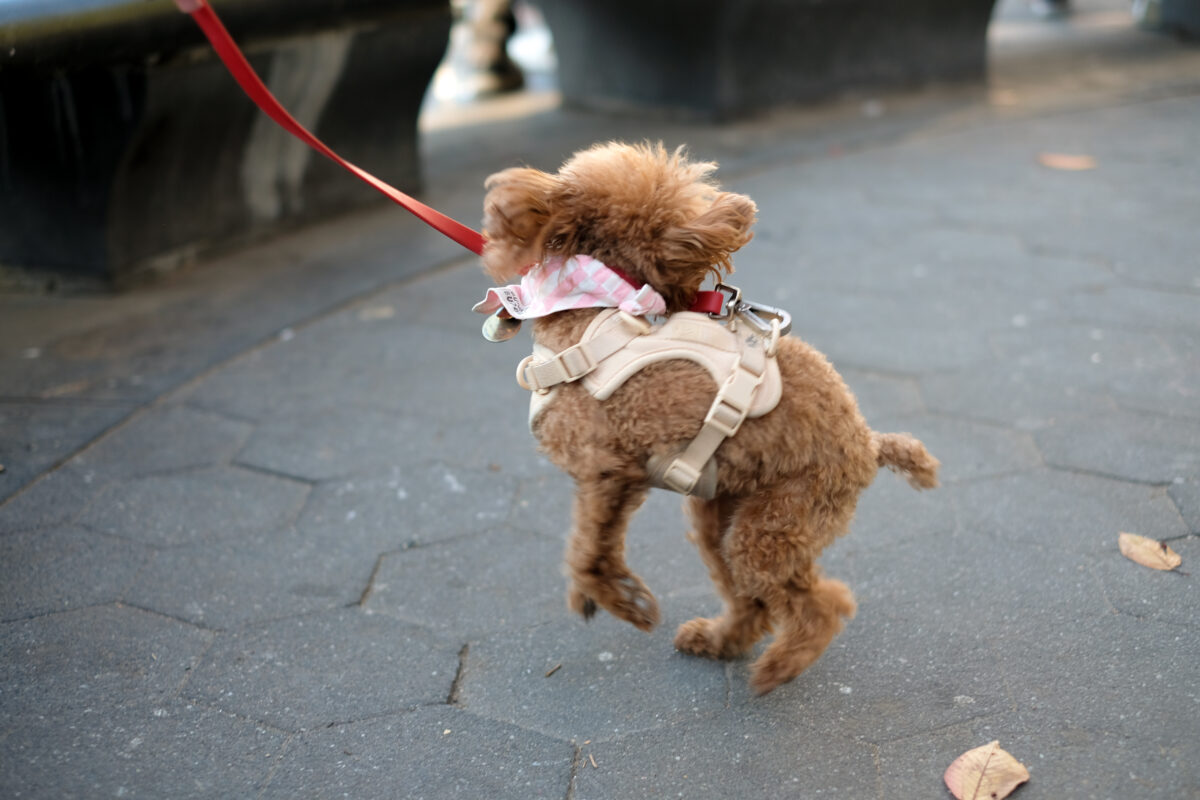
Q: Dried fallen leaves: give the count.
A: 3